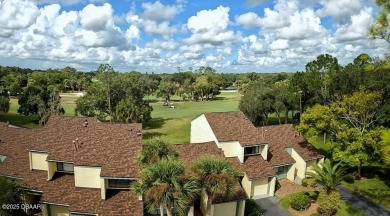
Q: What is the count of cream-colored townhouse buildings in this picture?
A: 2